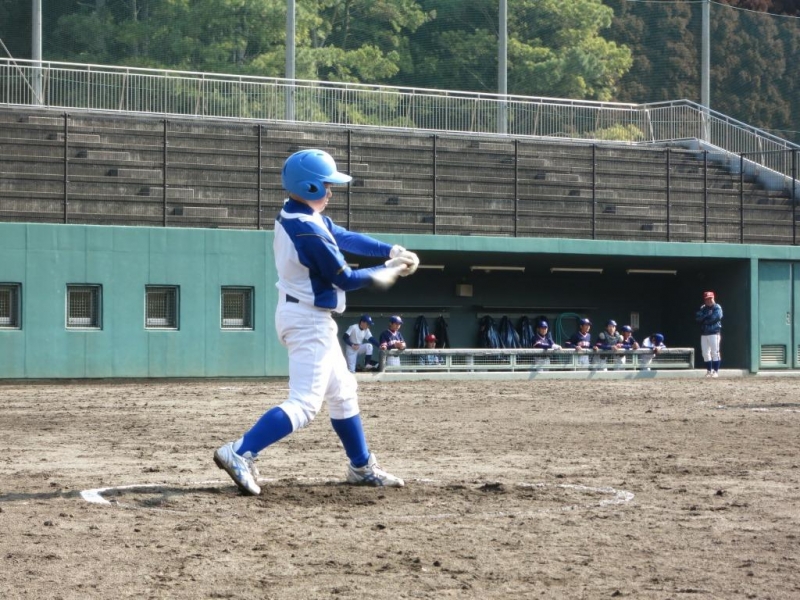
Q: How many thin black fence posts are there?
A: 11